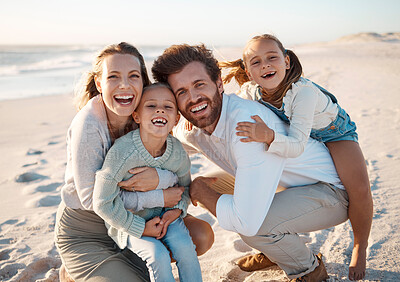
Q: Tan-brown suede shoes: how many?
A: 2